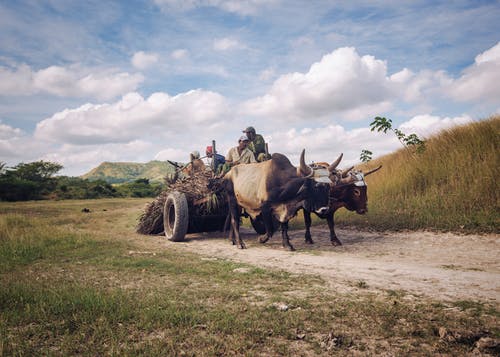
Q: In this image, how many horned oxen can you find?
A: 2